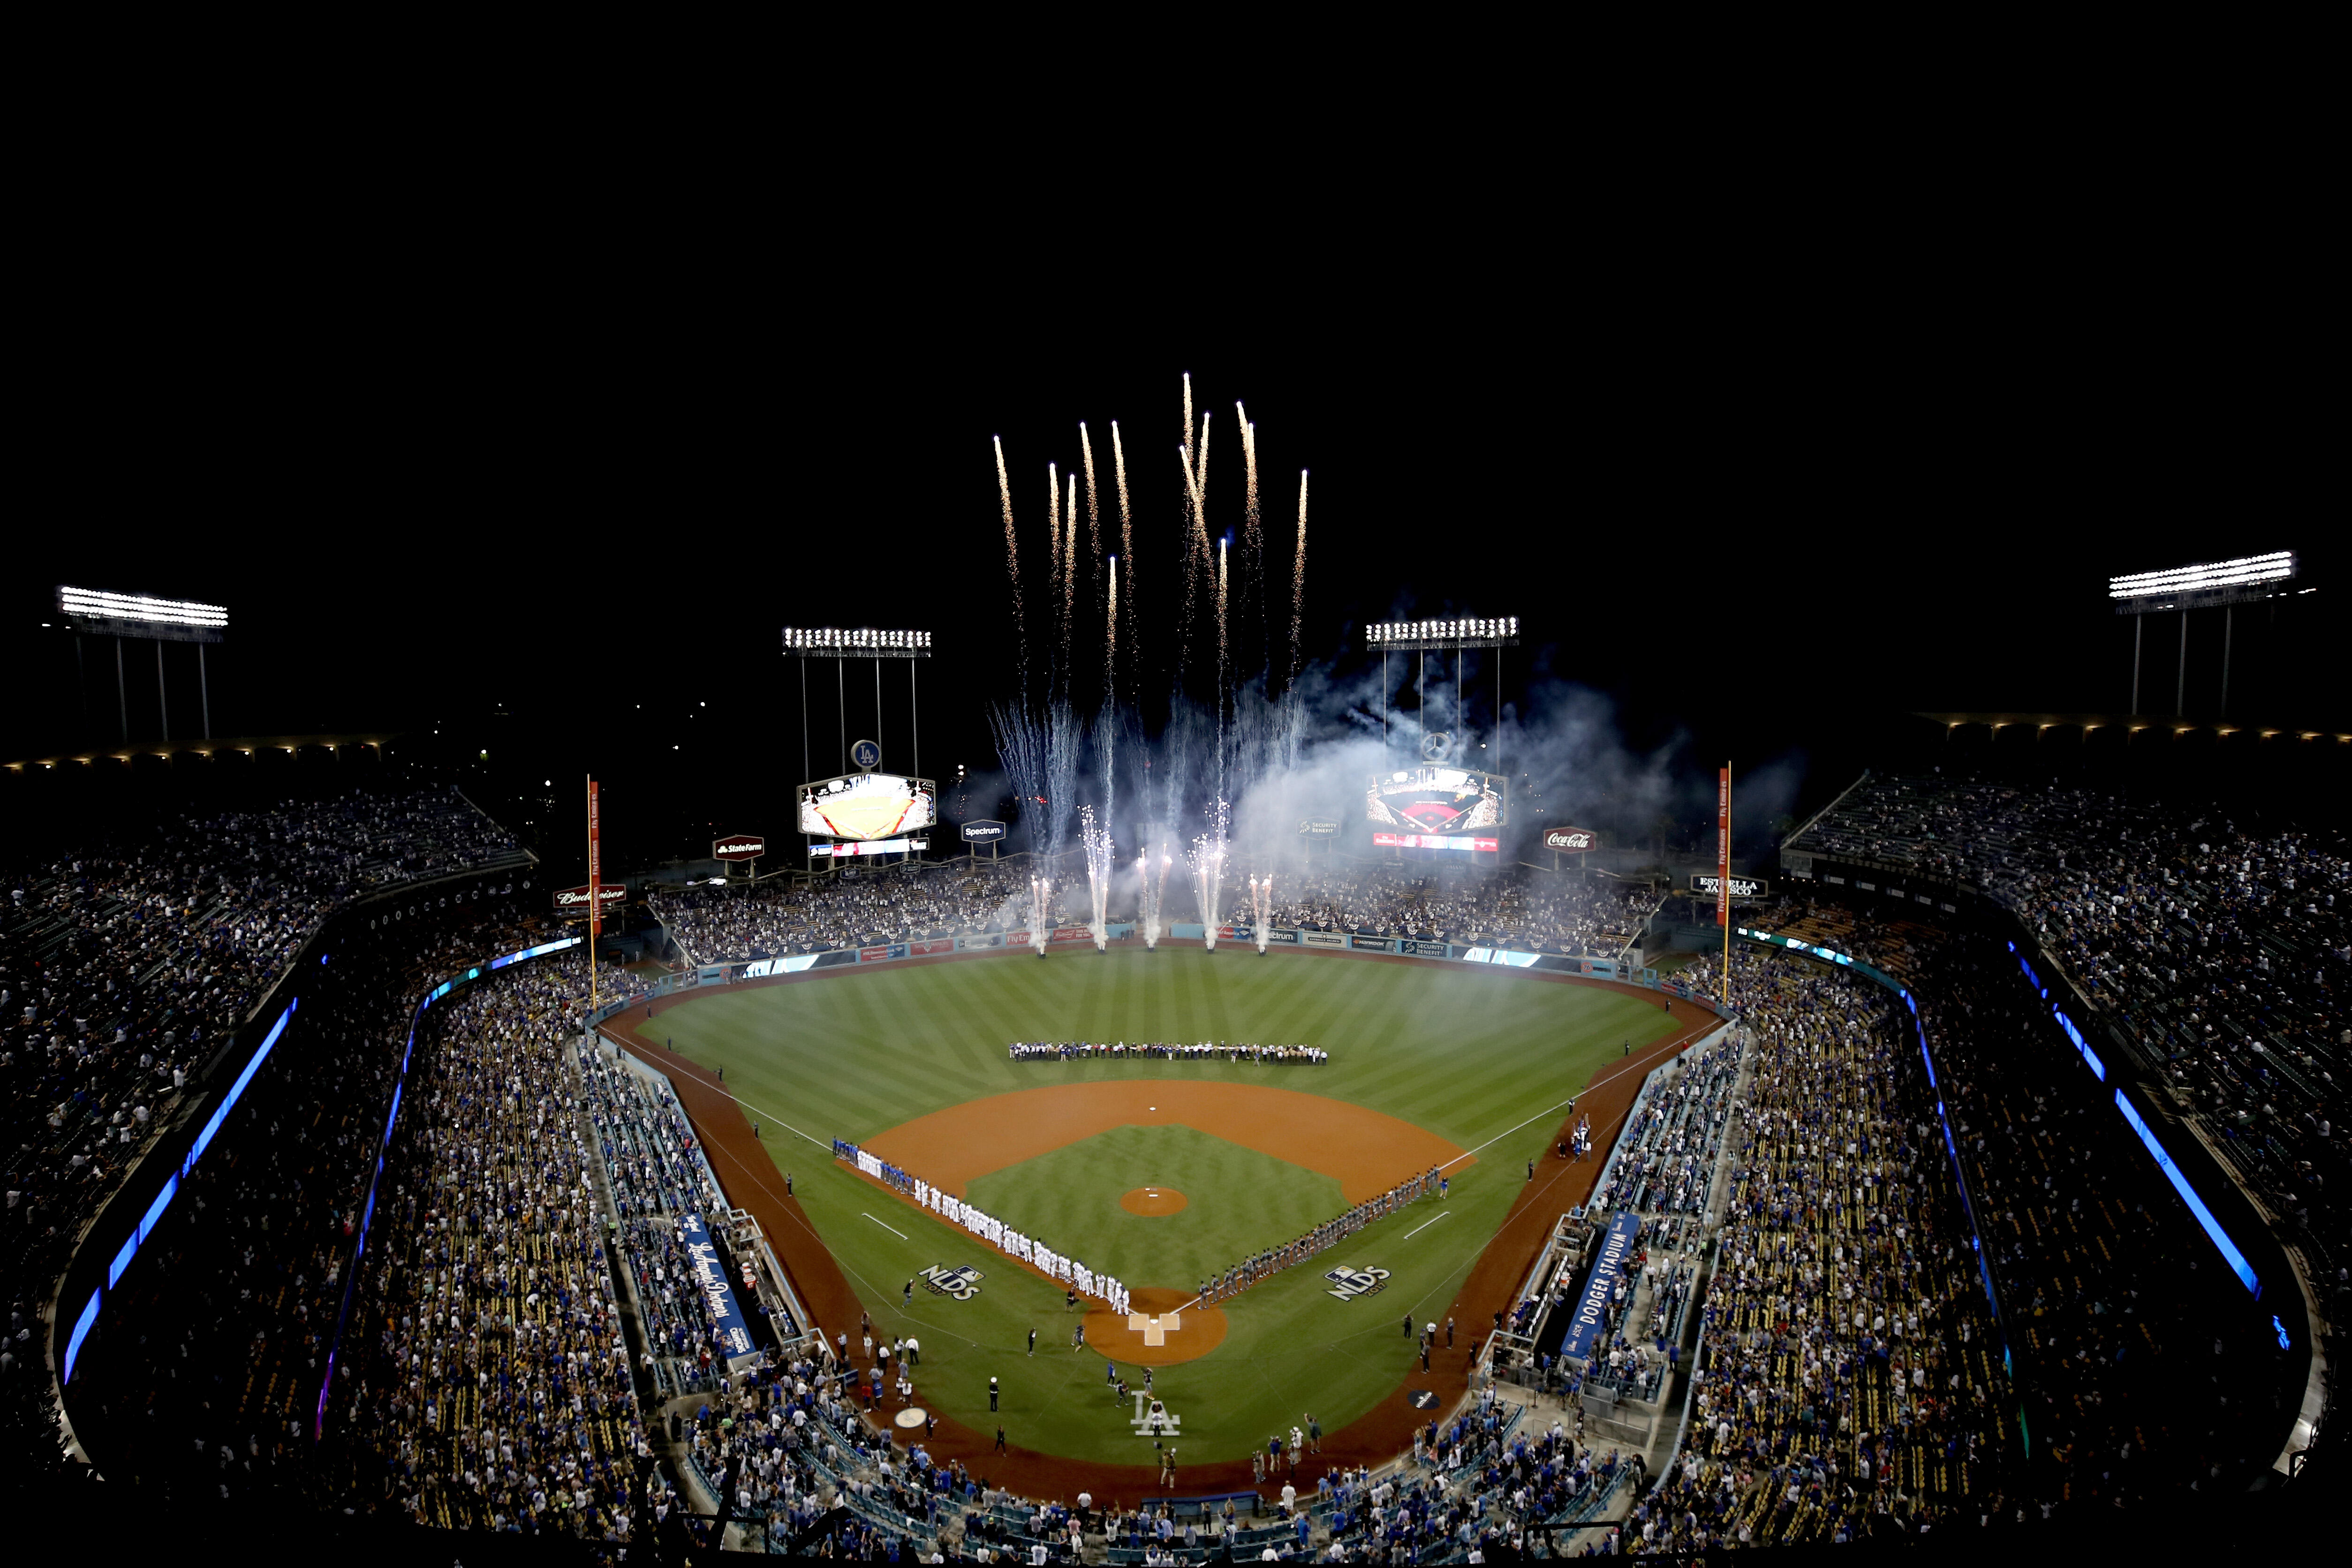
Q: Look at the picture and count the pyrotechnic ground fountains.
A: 5